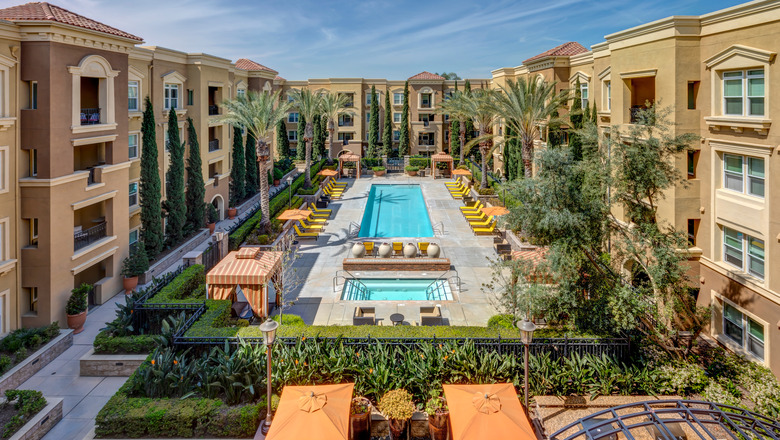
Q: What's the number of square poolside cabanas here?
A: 4